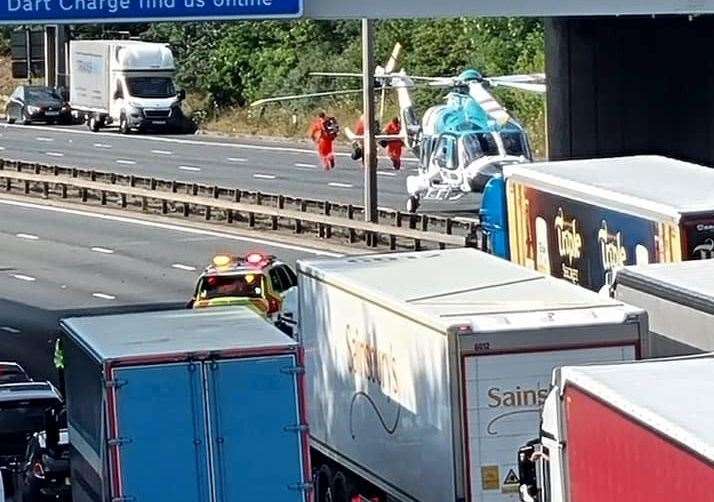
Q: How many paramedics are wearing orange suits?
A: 3